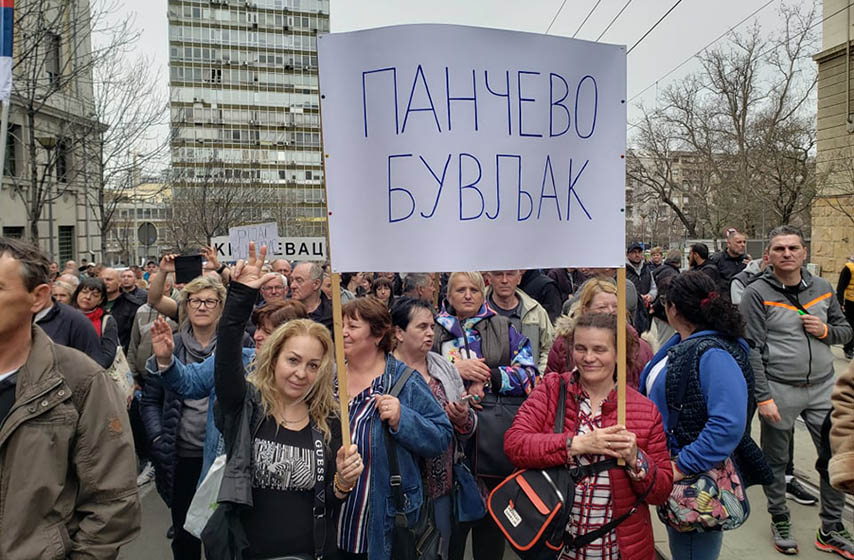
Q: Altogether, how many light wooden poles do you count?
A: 2